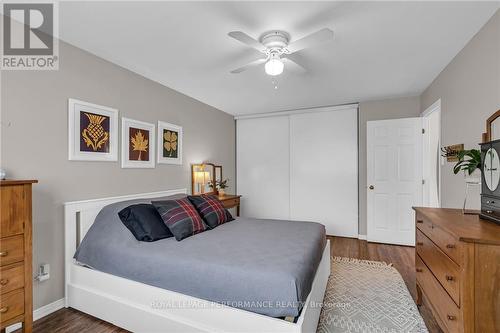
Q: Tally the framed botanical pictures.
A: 3